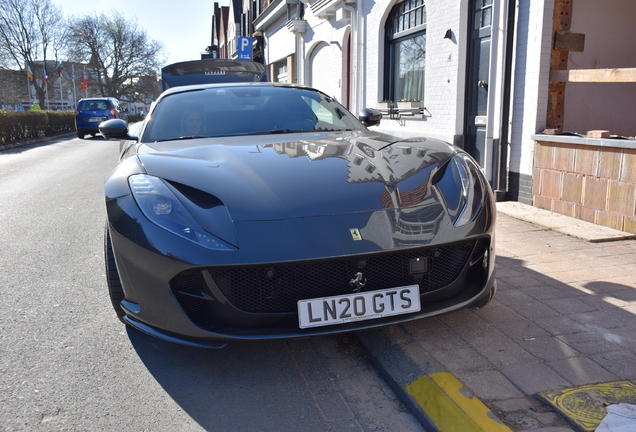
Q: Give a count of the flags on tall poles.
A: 5